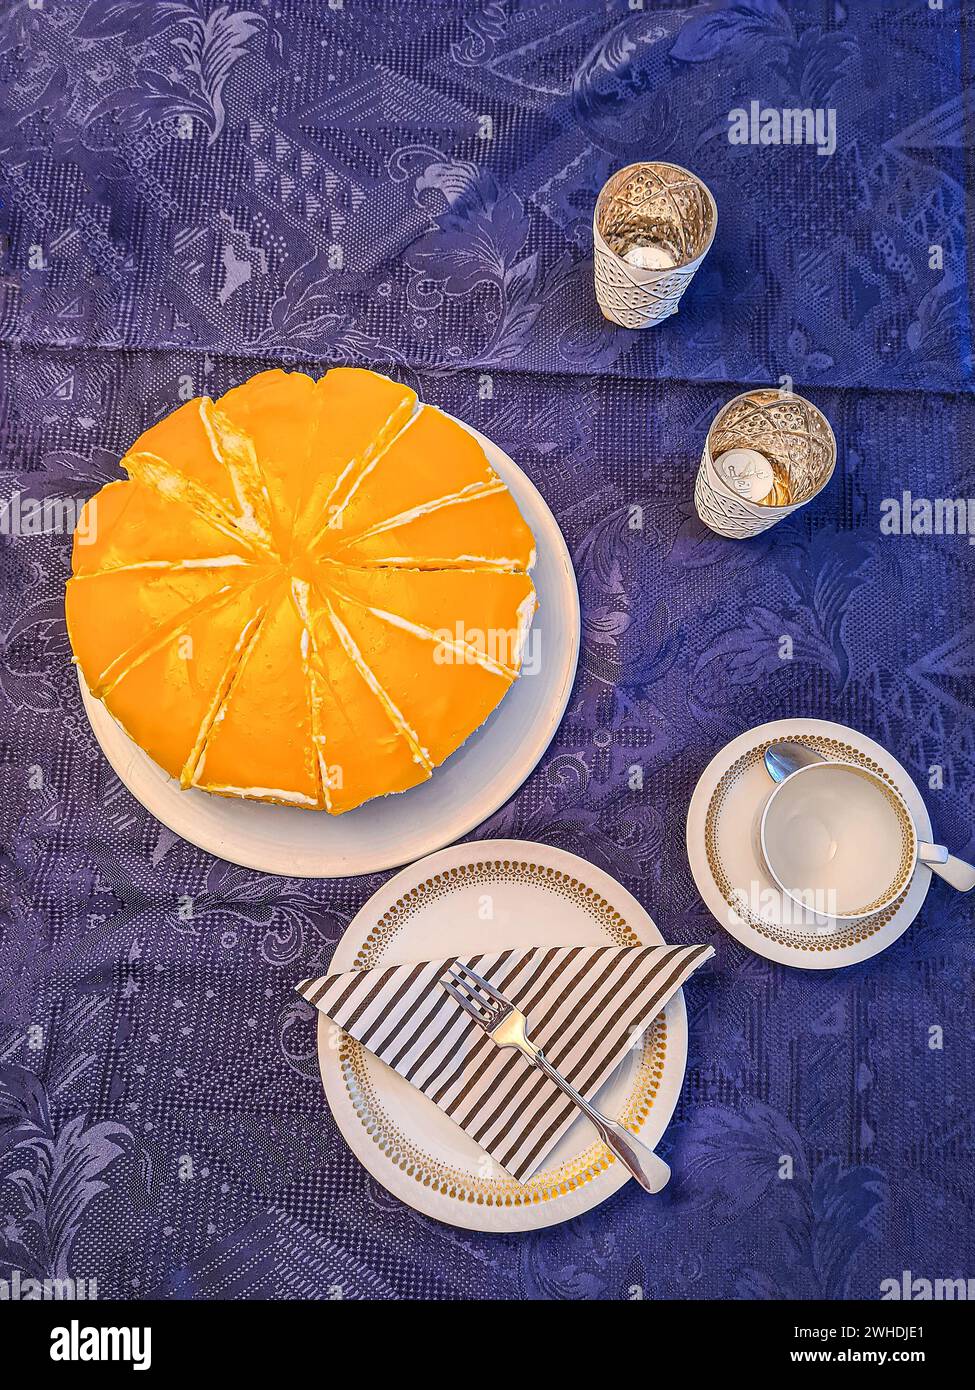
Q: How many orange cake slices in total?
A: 12